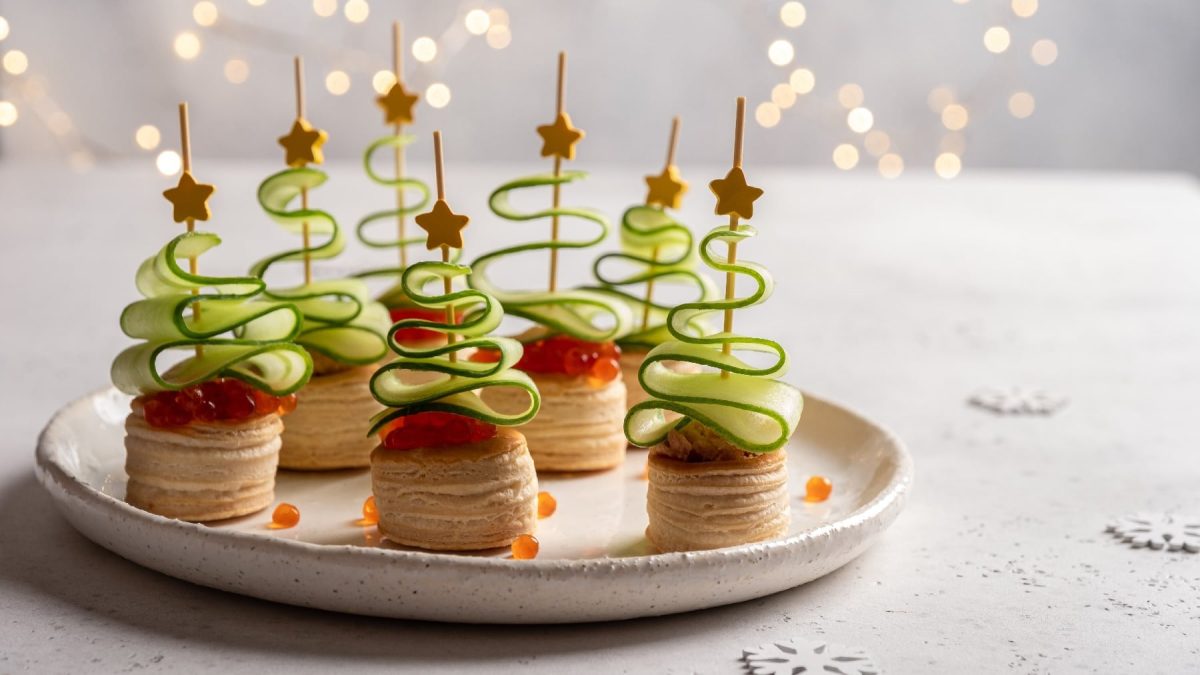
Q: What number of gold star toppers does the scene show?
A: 7